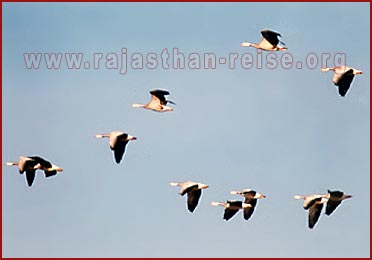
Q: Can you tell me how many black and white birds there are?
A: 11